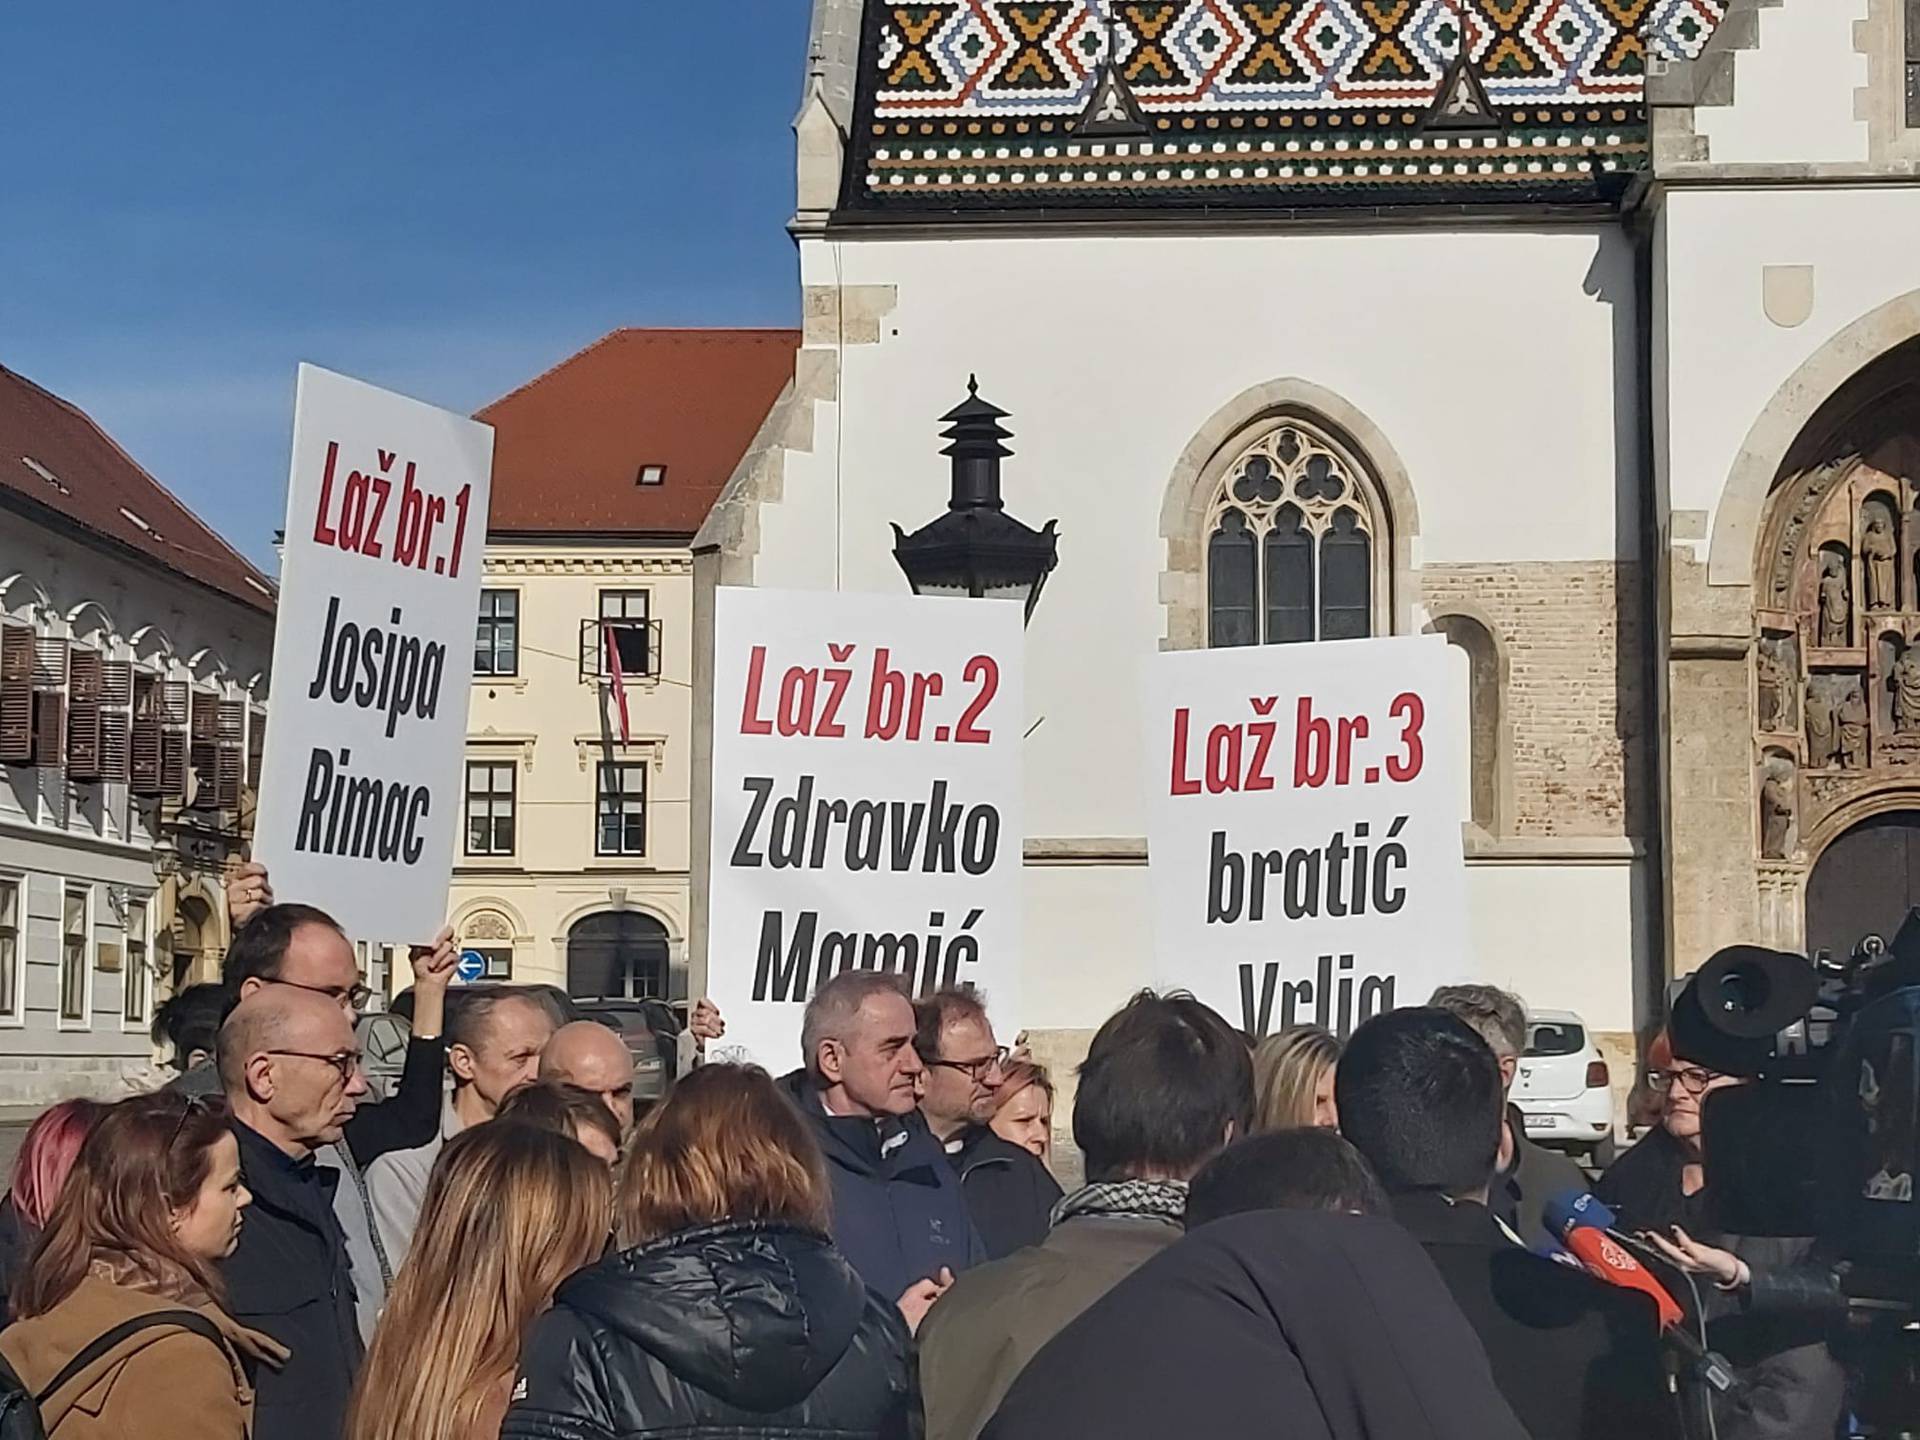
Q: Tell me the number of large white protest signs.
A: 3